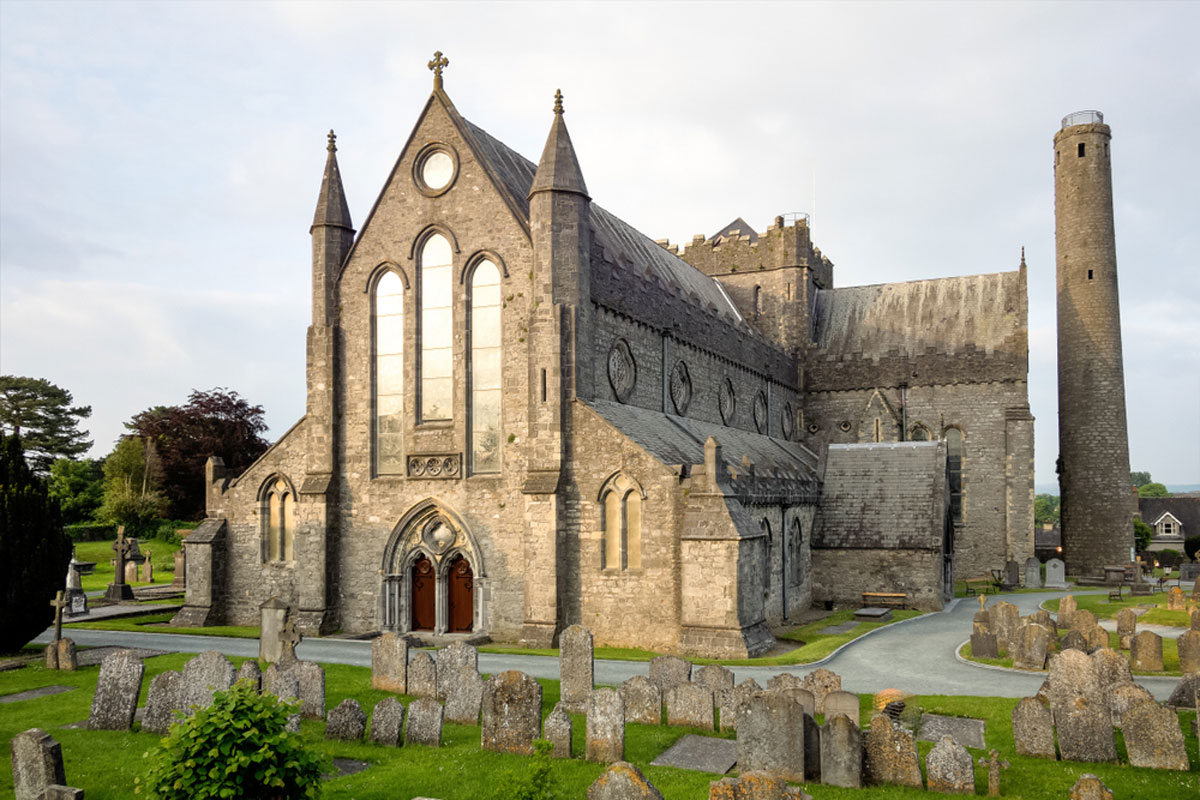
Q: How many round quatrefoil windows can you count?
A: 5